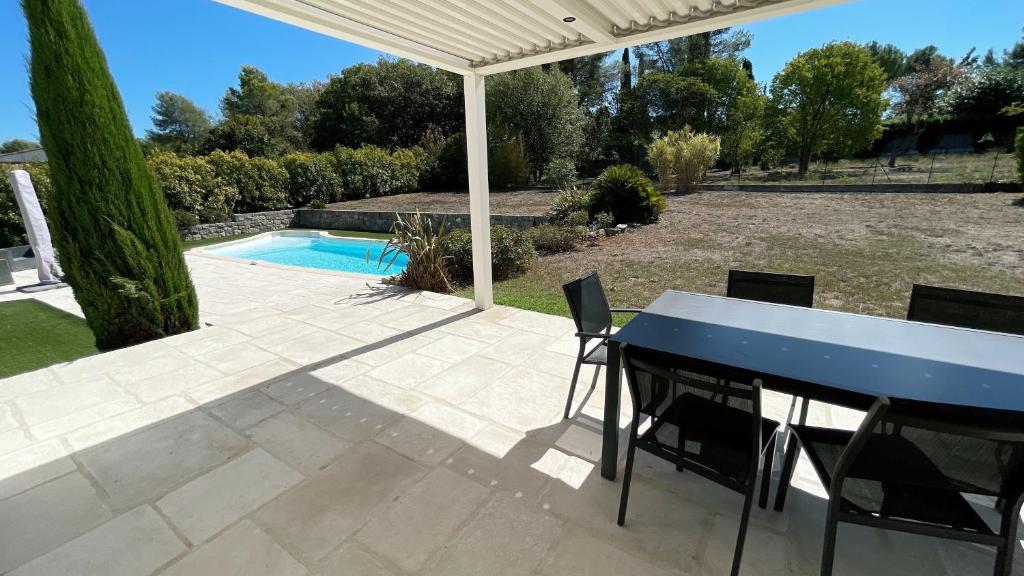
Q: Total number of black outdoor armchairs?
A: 5